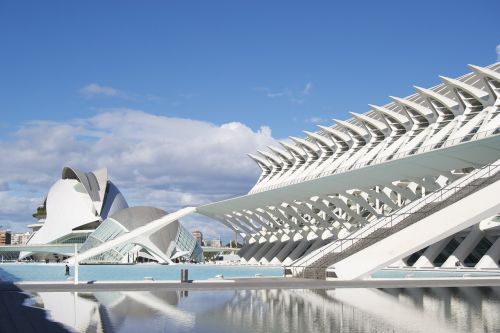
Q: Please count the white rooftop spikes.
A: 14